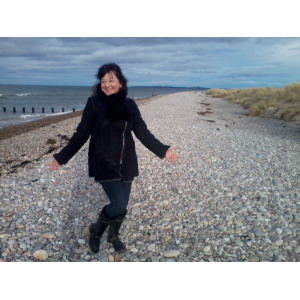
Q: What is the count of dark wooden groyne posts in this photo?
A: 8